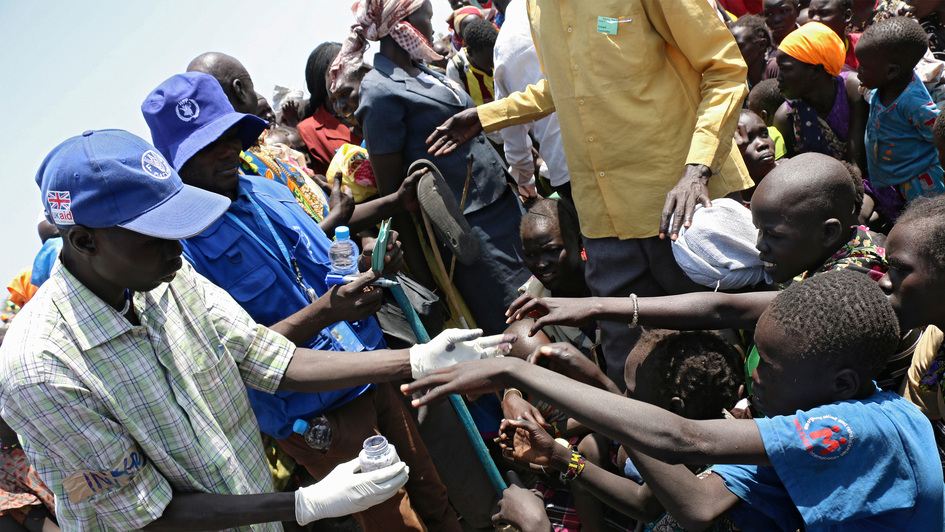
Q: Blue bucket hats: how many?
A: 1